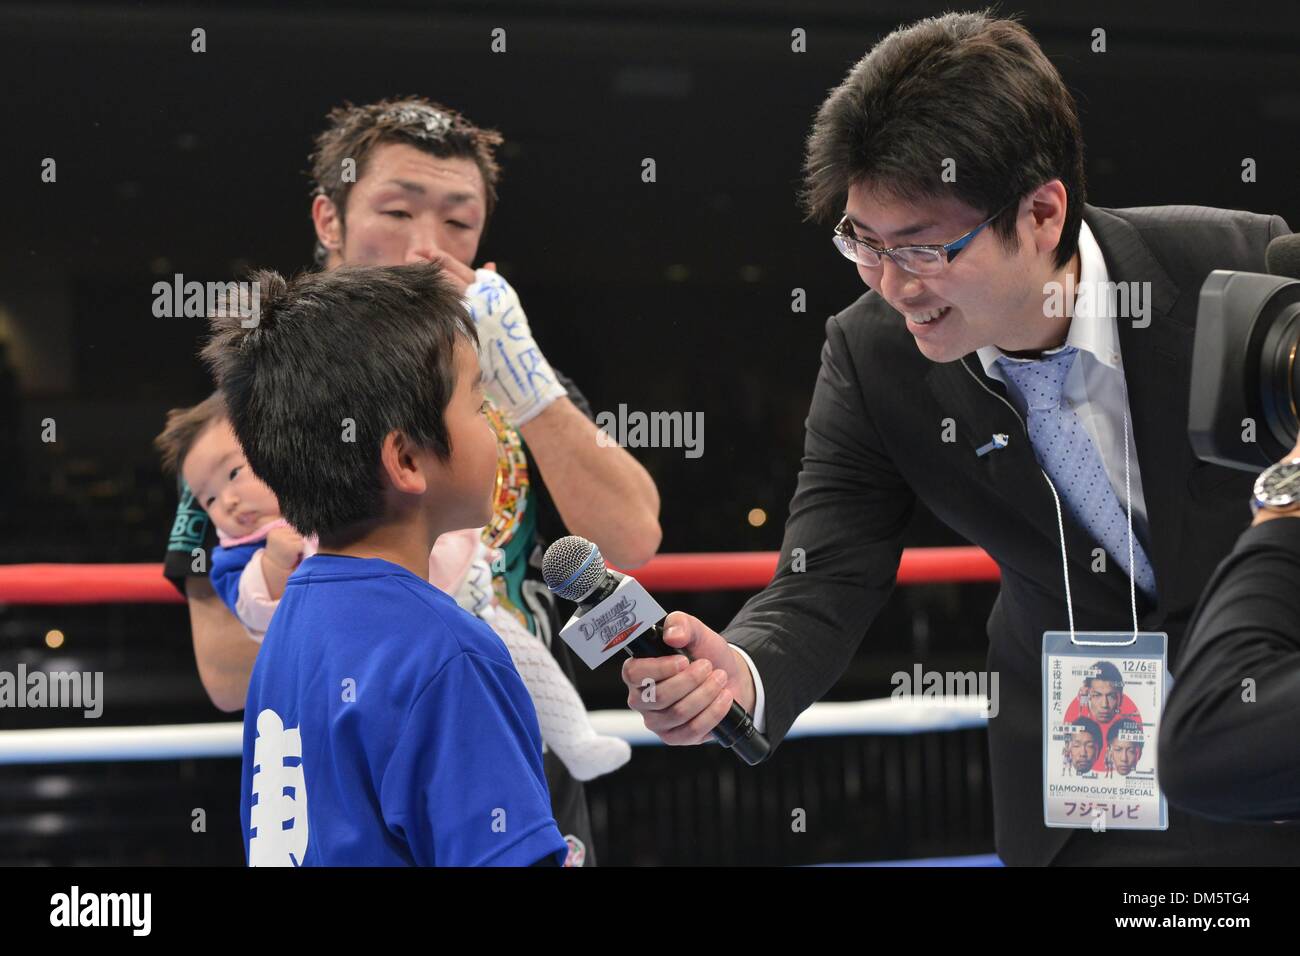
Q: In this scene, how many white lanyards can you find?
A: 1